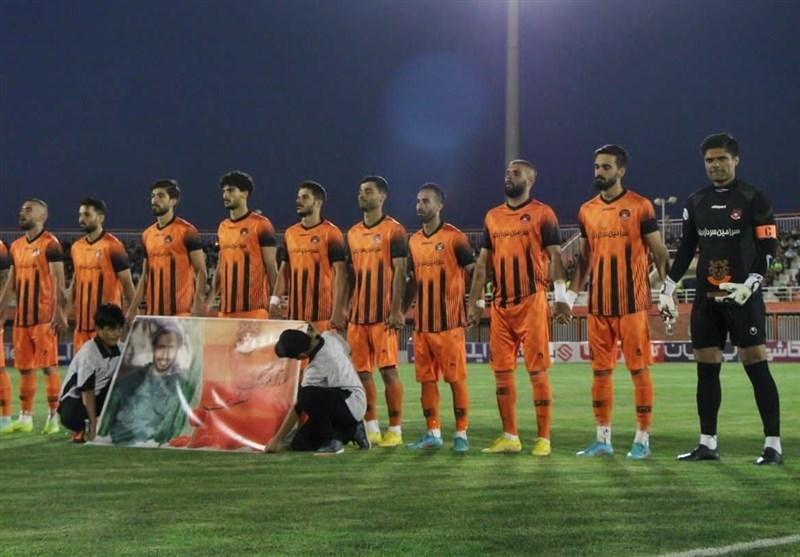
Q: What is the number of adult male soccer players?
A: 11